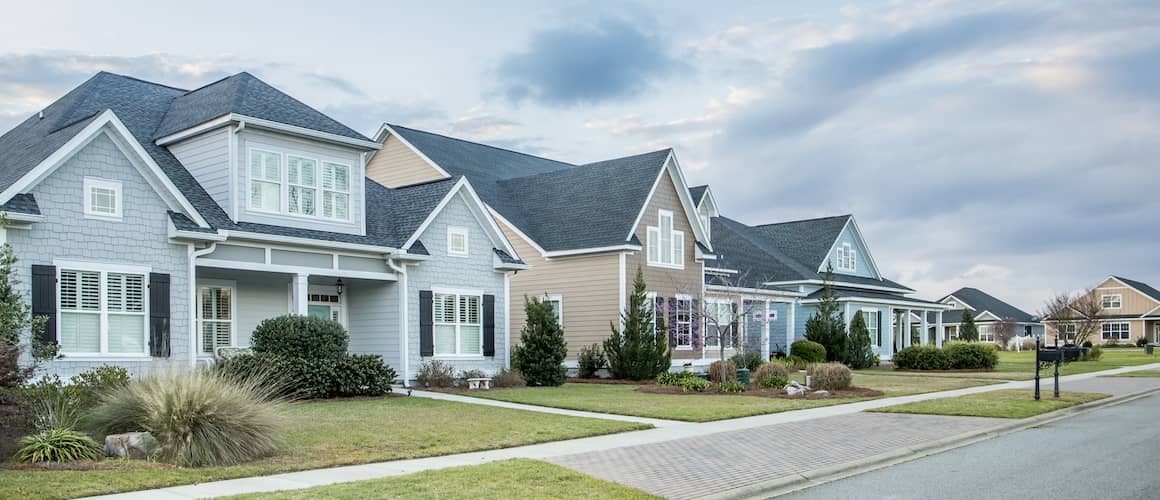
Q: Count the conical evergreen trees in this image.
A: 5